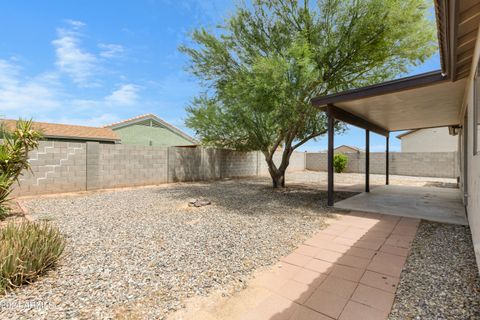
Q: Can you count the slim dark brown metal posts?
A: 3